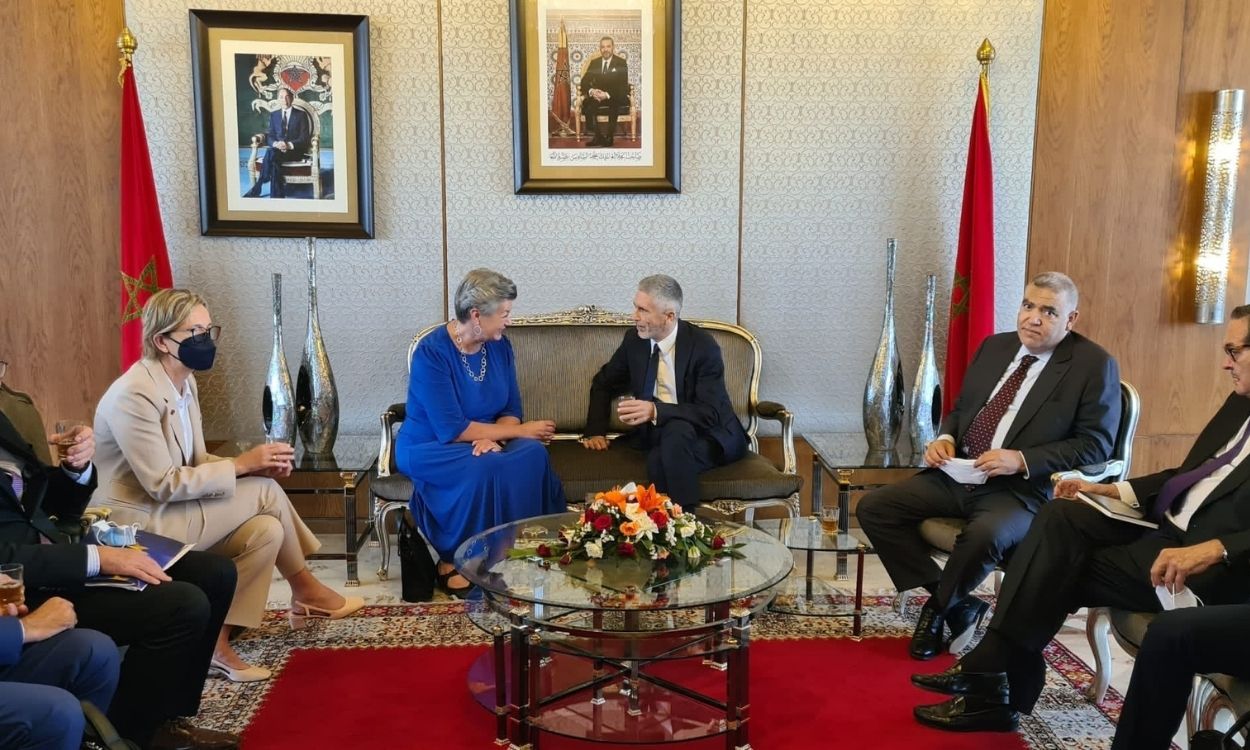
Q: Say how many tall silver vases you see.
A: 4